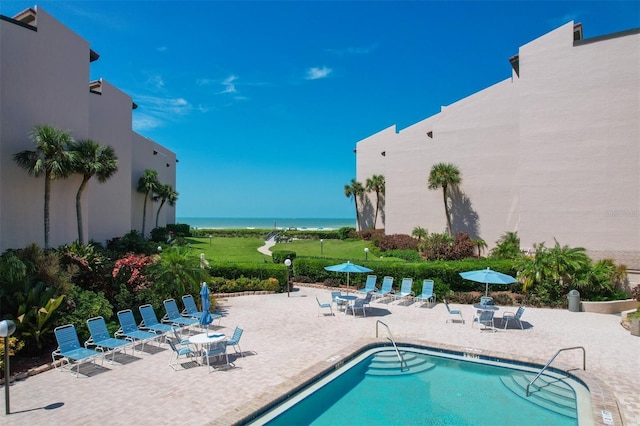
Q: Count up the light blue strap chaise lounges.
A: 10